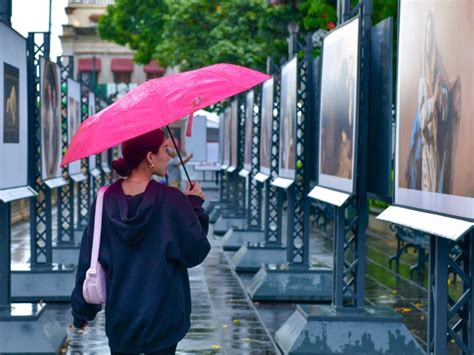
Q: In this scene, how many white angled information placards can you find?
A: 12